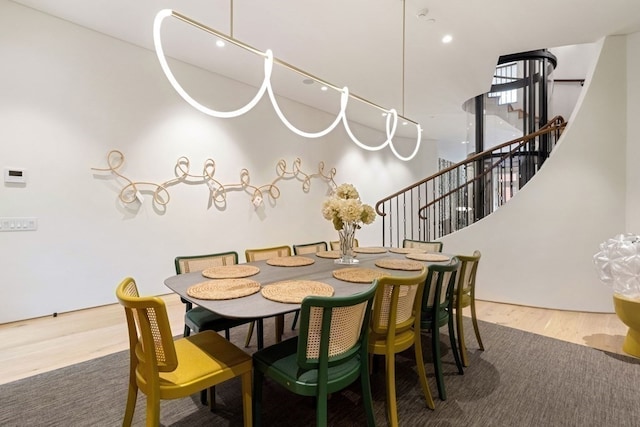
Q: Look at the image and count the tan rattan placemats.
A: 10